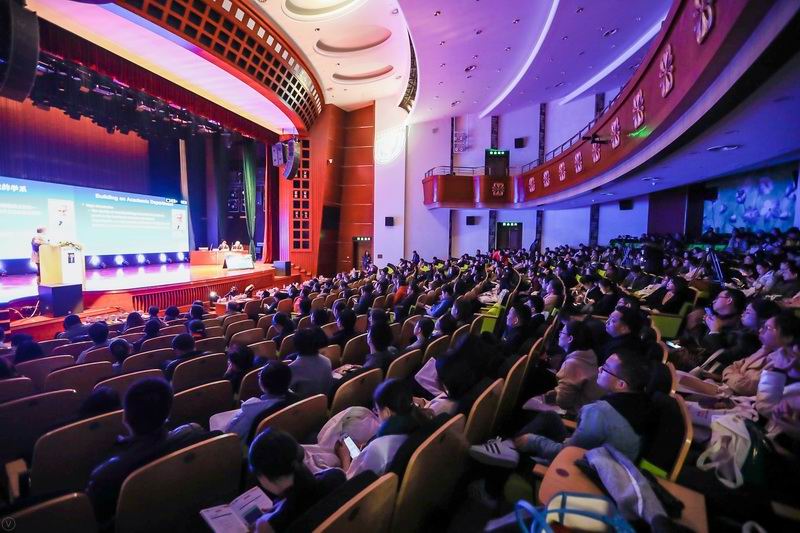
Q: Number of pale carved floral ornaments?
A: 10